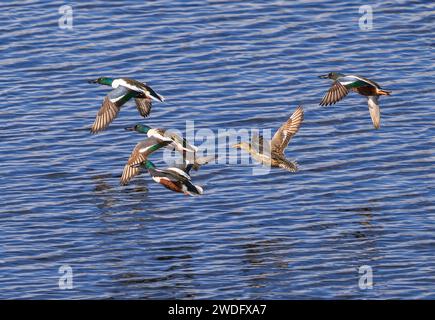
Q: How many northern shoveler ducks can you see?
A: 5